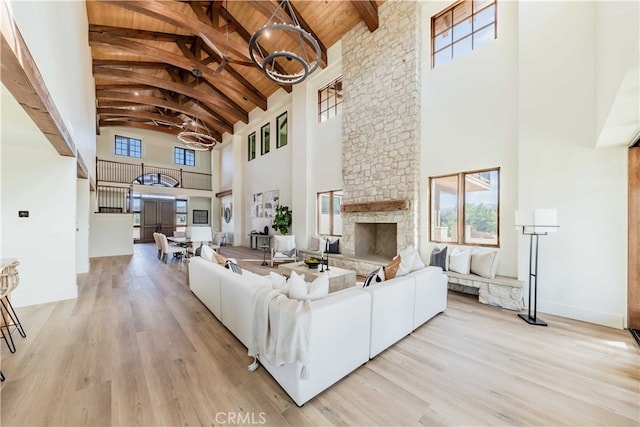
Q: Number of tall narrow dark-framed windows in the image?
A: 3